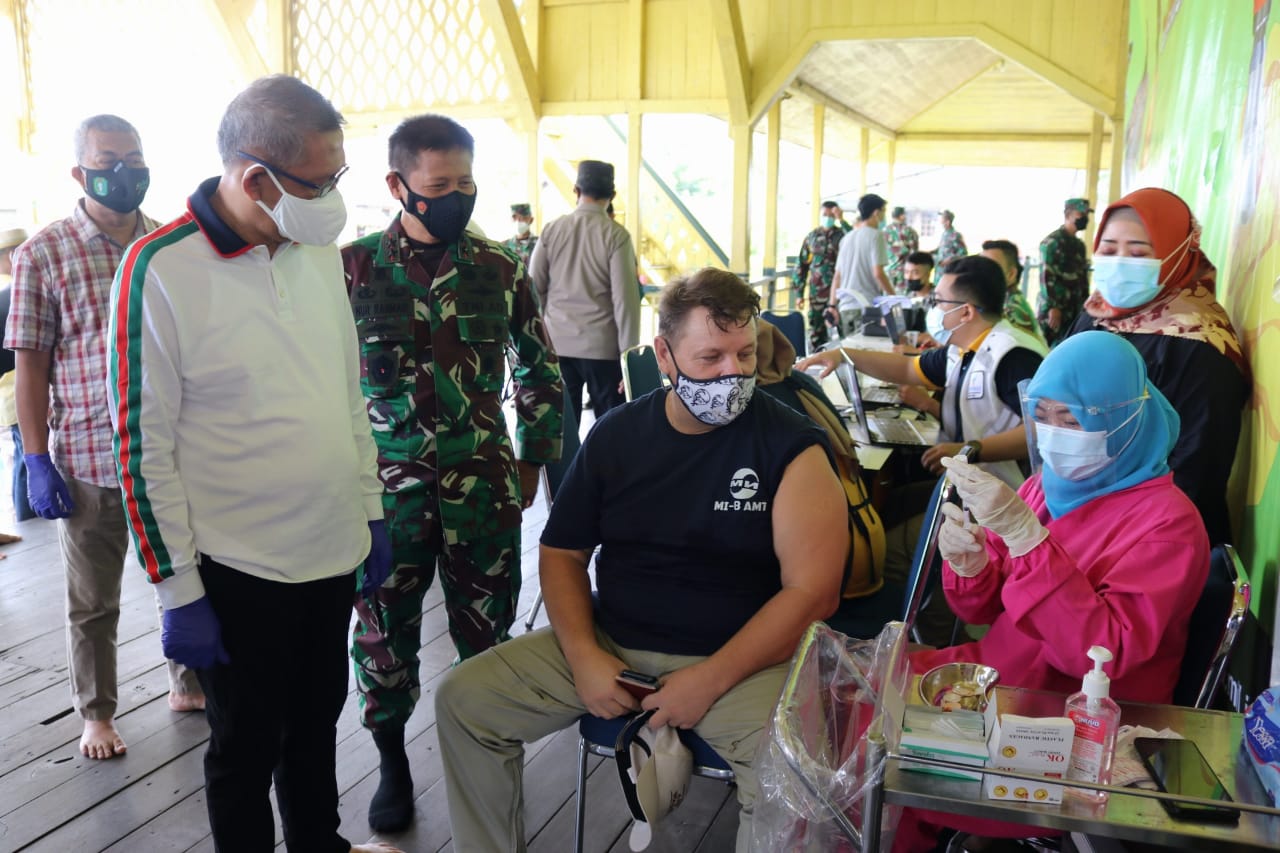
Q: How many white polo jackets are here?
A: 1